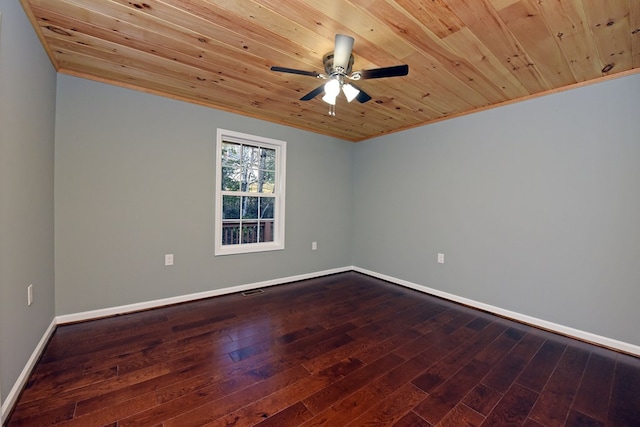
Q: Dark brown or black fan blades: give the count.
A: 4